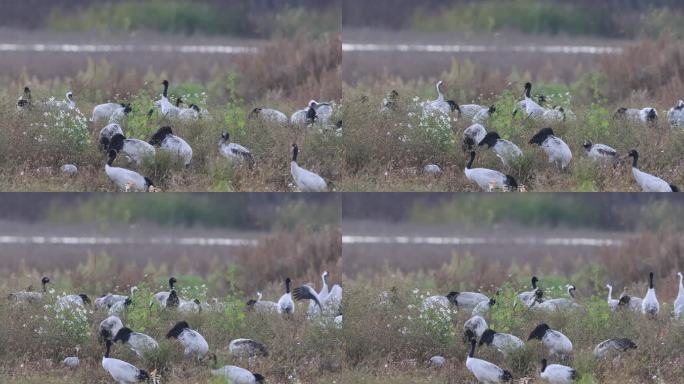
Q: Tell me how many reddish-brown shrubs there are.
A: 4